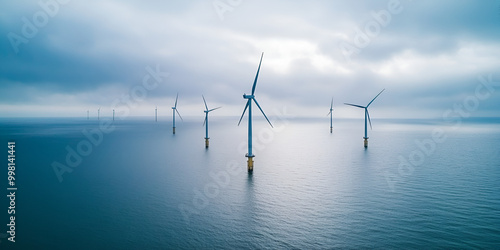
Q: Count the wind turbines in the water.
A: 9